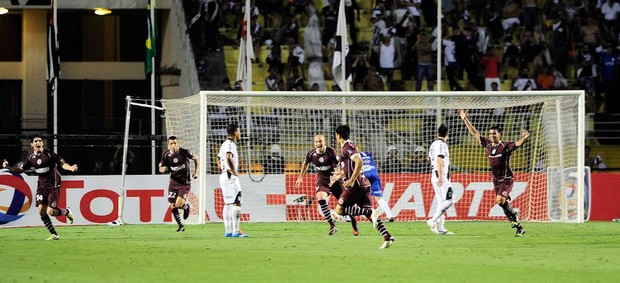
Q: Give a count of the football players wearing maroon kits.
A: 5